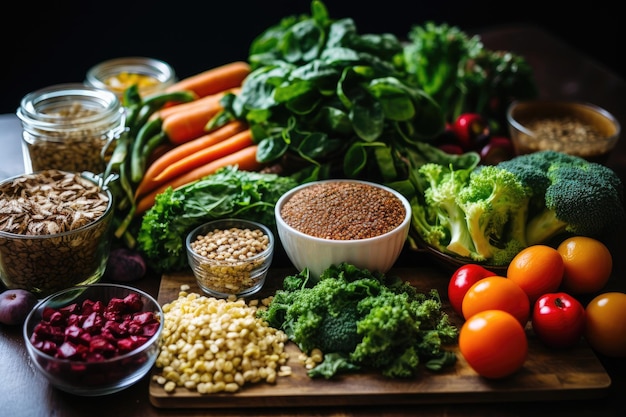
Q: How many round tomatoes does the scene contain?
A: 7